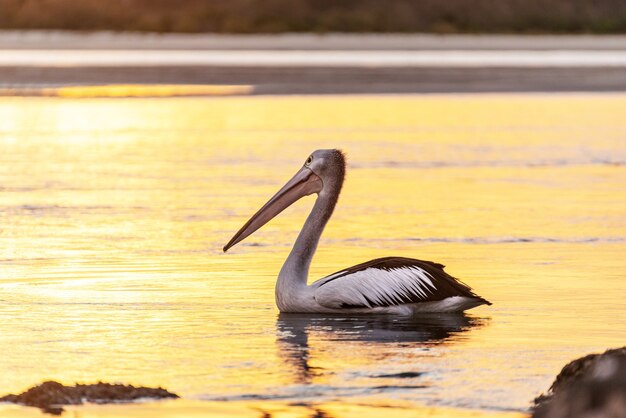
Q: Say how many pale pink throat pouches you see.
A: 1